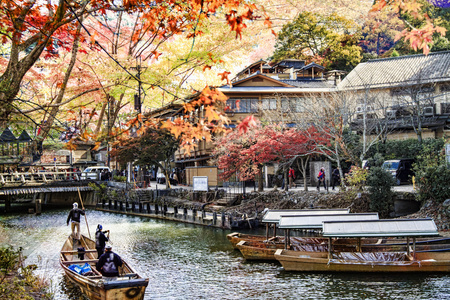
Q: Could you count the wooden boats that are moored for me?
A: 3